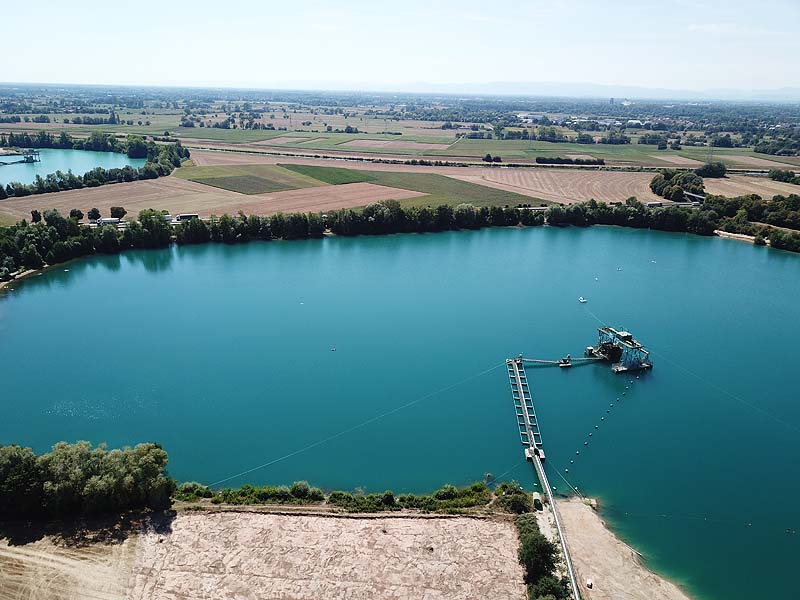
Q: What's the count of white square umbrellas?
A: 0